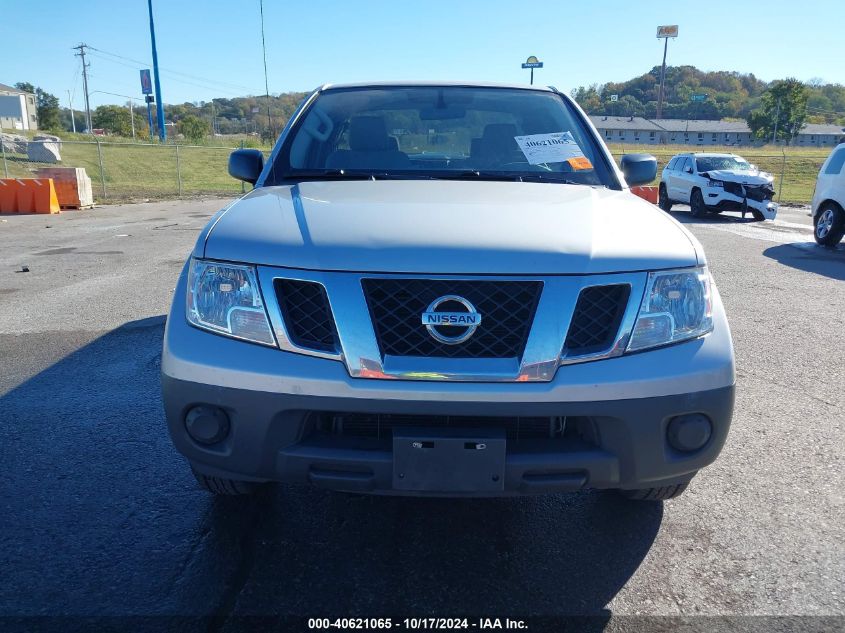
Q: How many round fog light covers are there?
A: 2